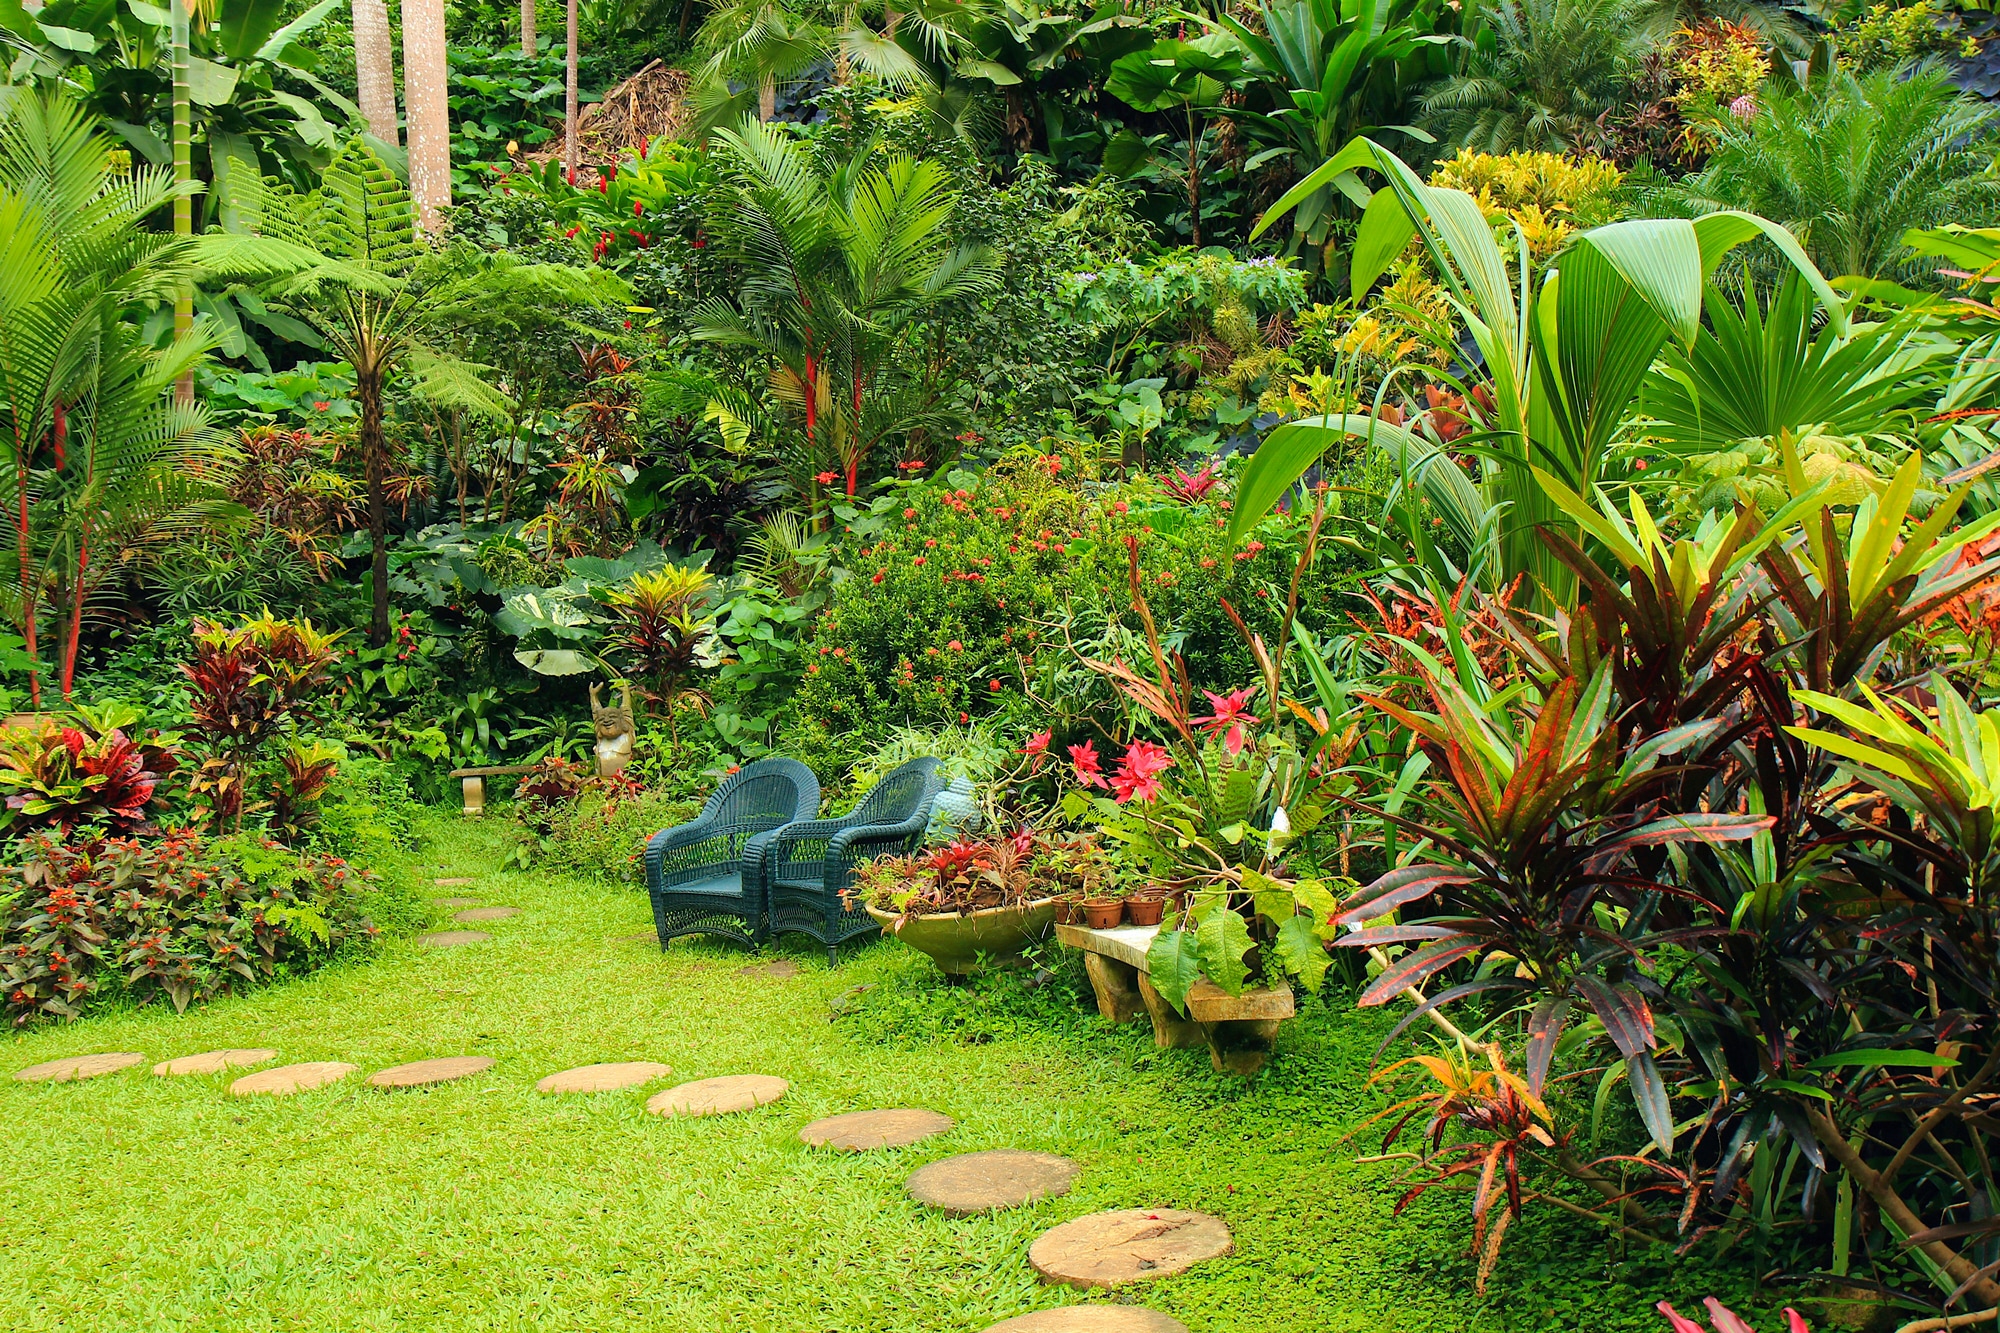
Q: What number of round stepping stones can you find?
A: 14